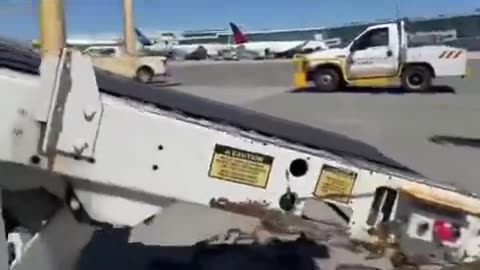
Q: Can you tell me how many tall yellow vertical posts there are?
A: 2